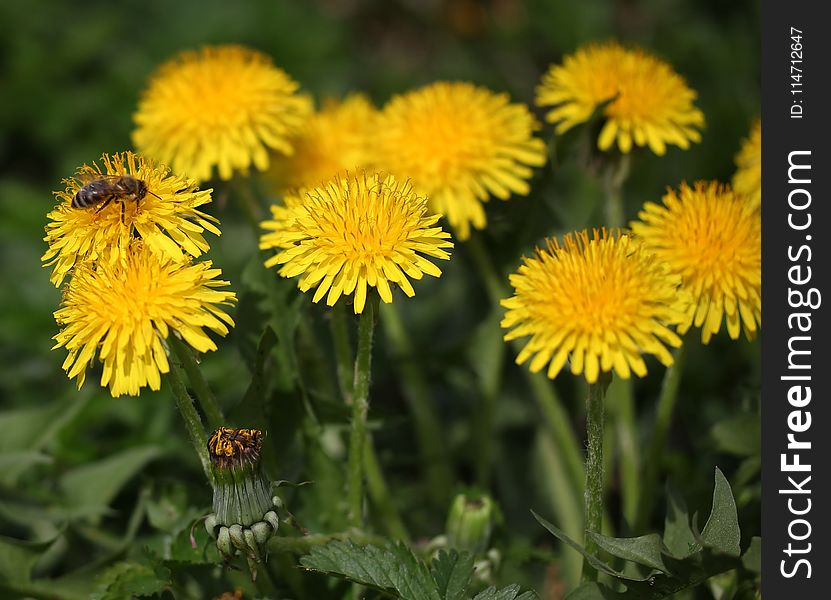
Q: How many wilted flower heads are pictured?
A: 1